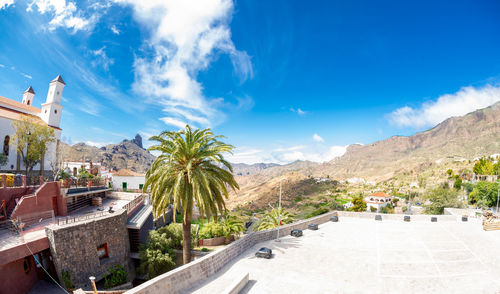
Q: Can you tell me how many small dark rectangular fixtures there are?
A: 8